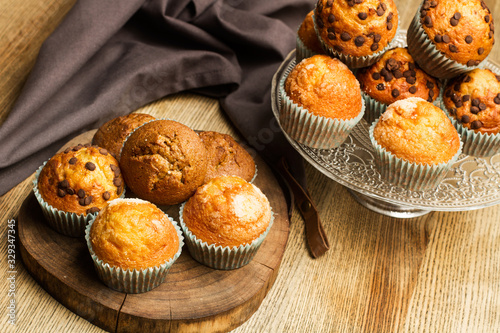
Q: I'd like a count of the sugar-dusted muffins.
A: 4